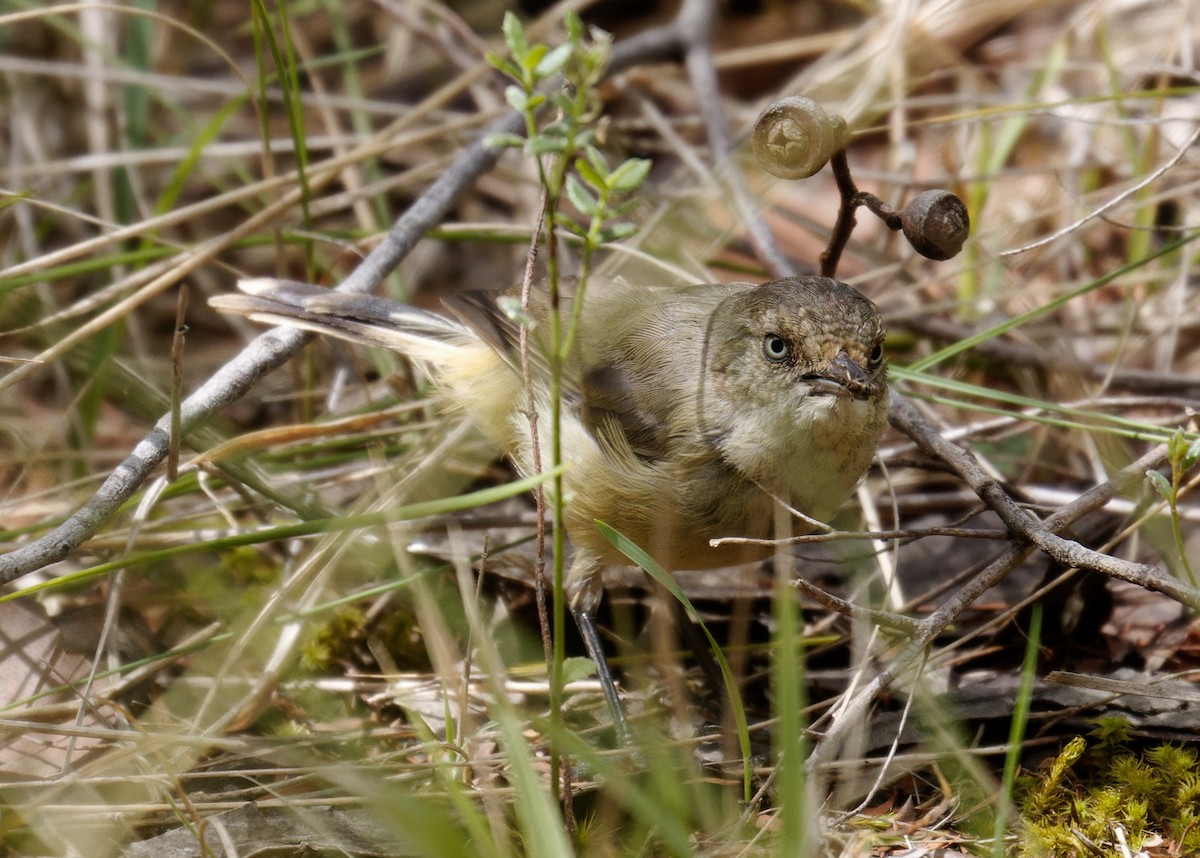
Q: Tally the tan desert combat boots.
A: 0